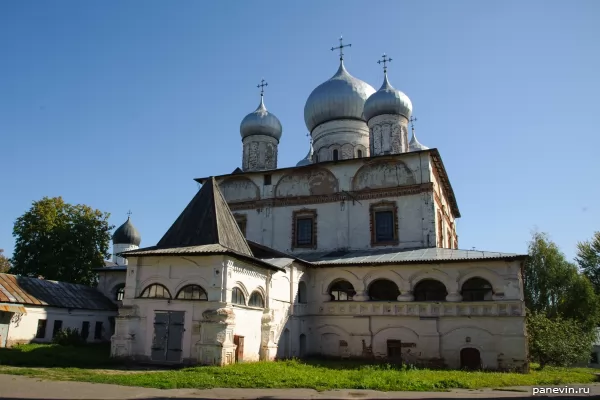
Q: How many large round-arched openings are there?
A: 4